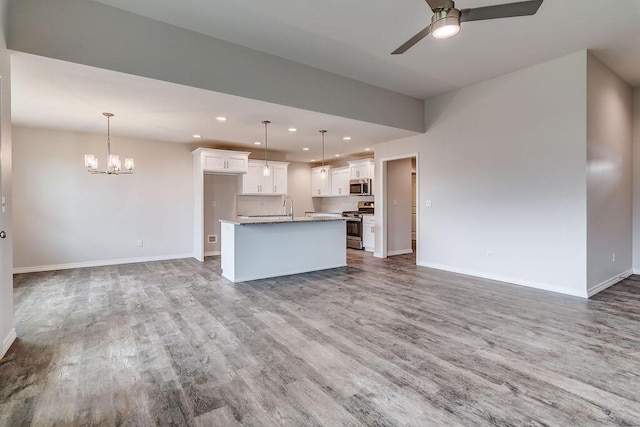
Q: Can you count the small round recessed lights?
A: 9